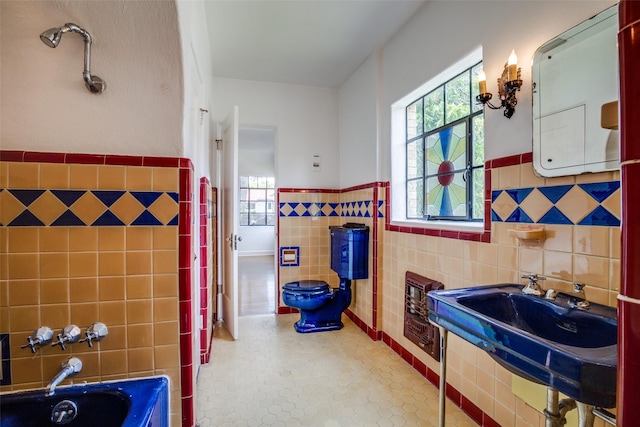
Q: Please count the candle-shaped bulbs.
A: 2